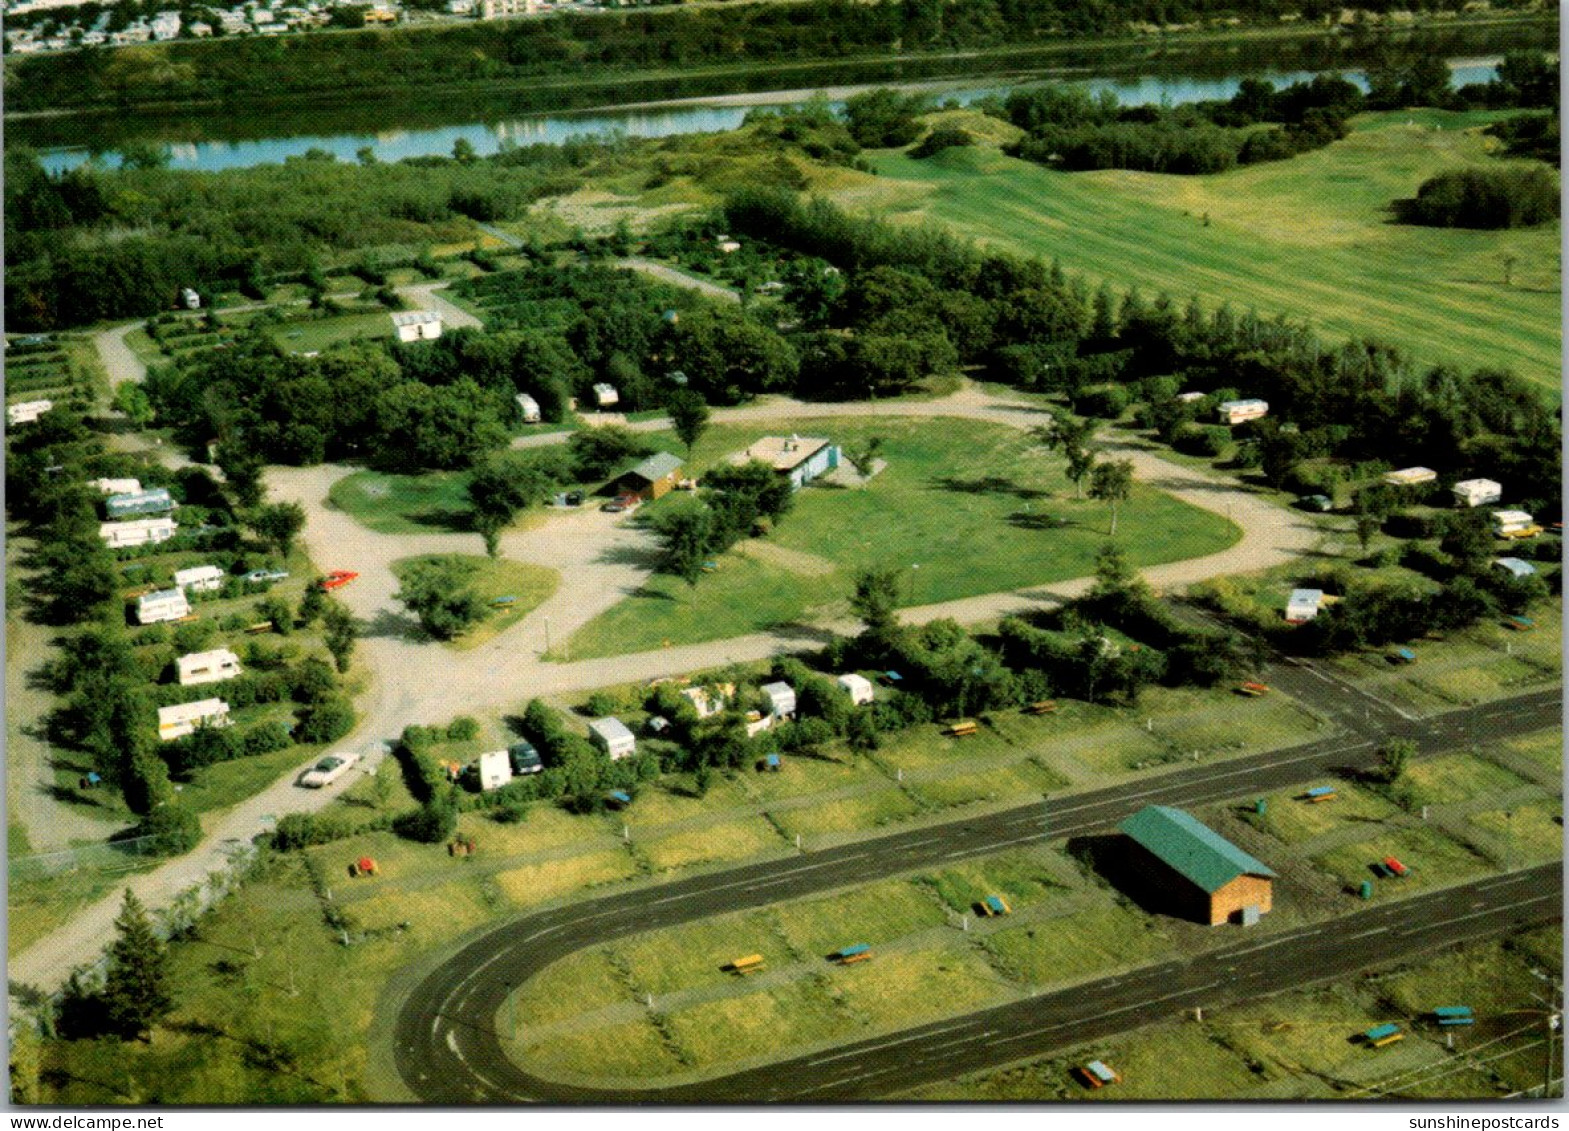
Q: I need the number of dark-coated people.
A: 0